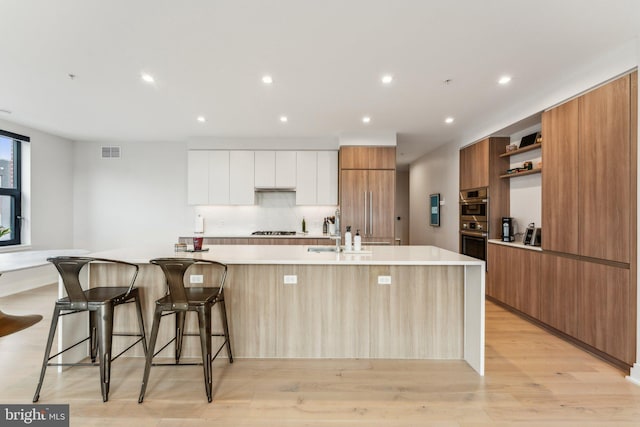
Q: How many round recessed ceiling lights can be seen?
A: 8